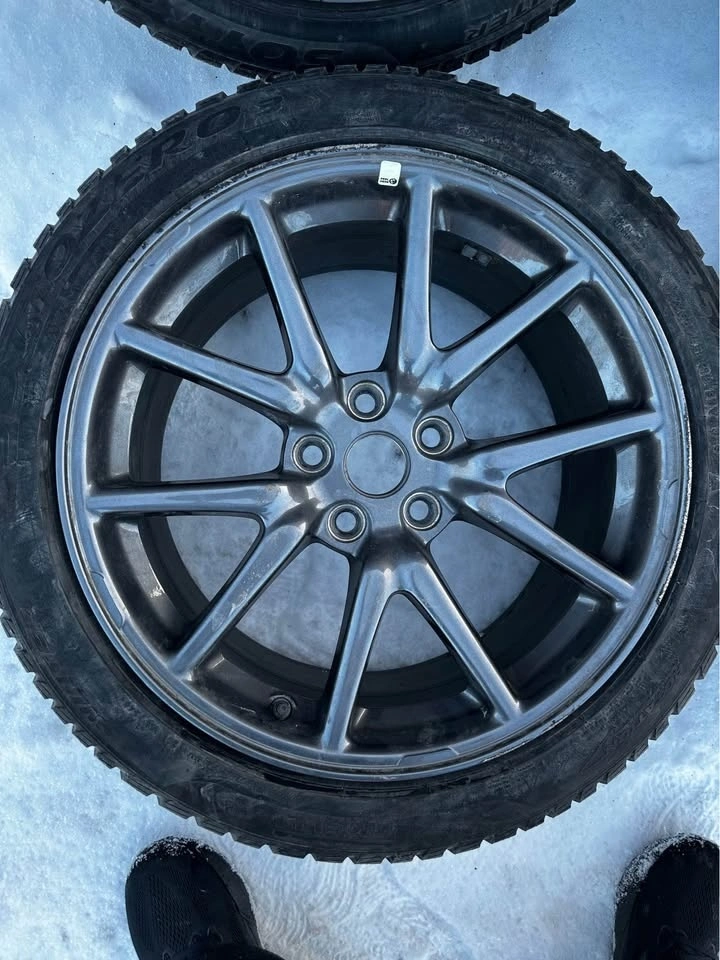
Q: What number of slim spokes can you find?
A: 10